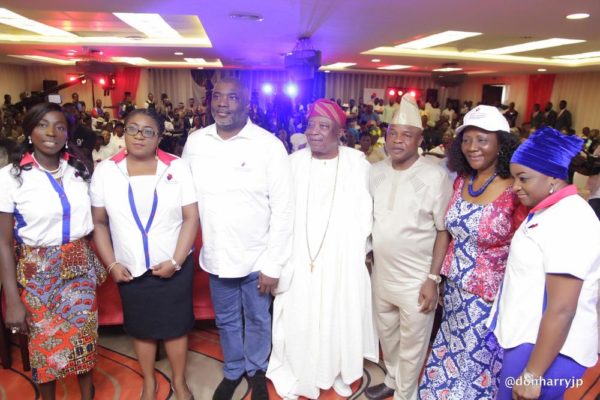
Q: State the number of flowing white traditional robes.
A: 1